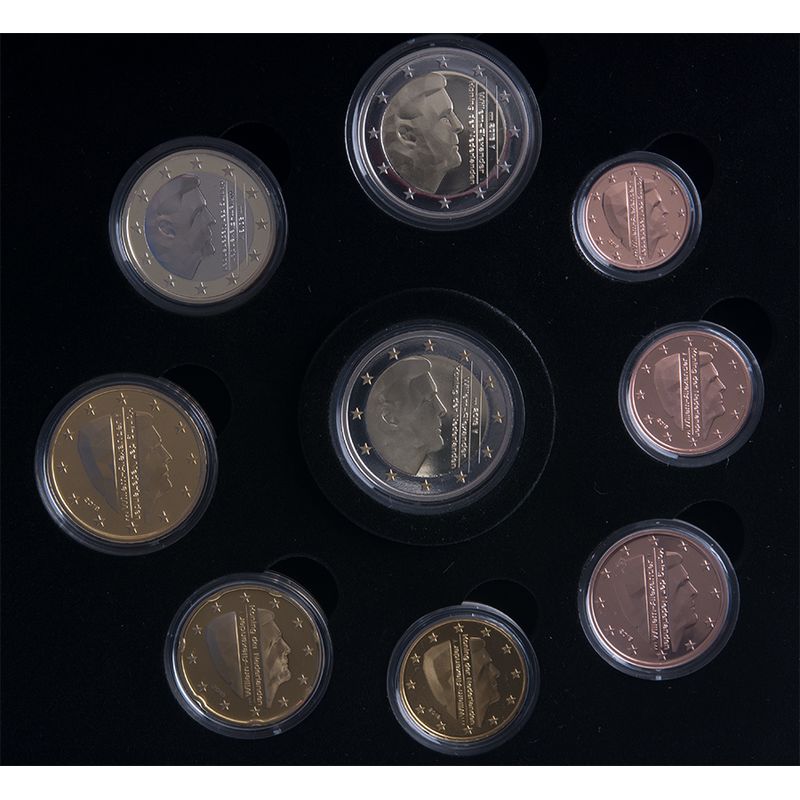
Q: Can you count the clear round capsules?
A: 9